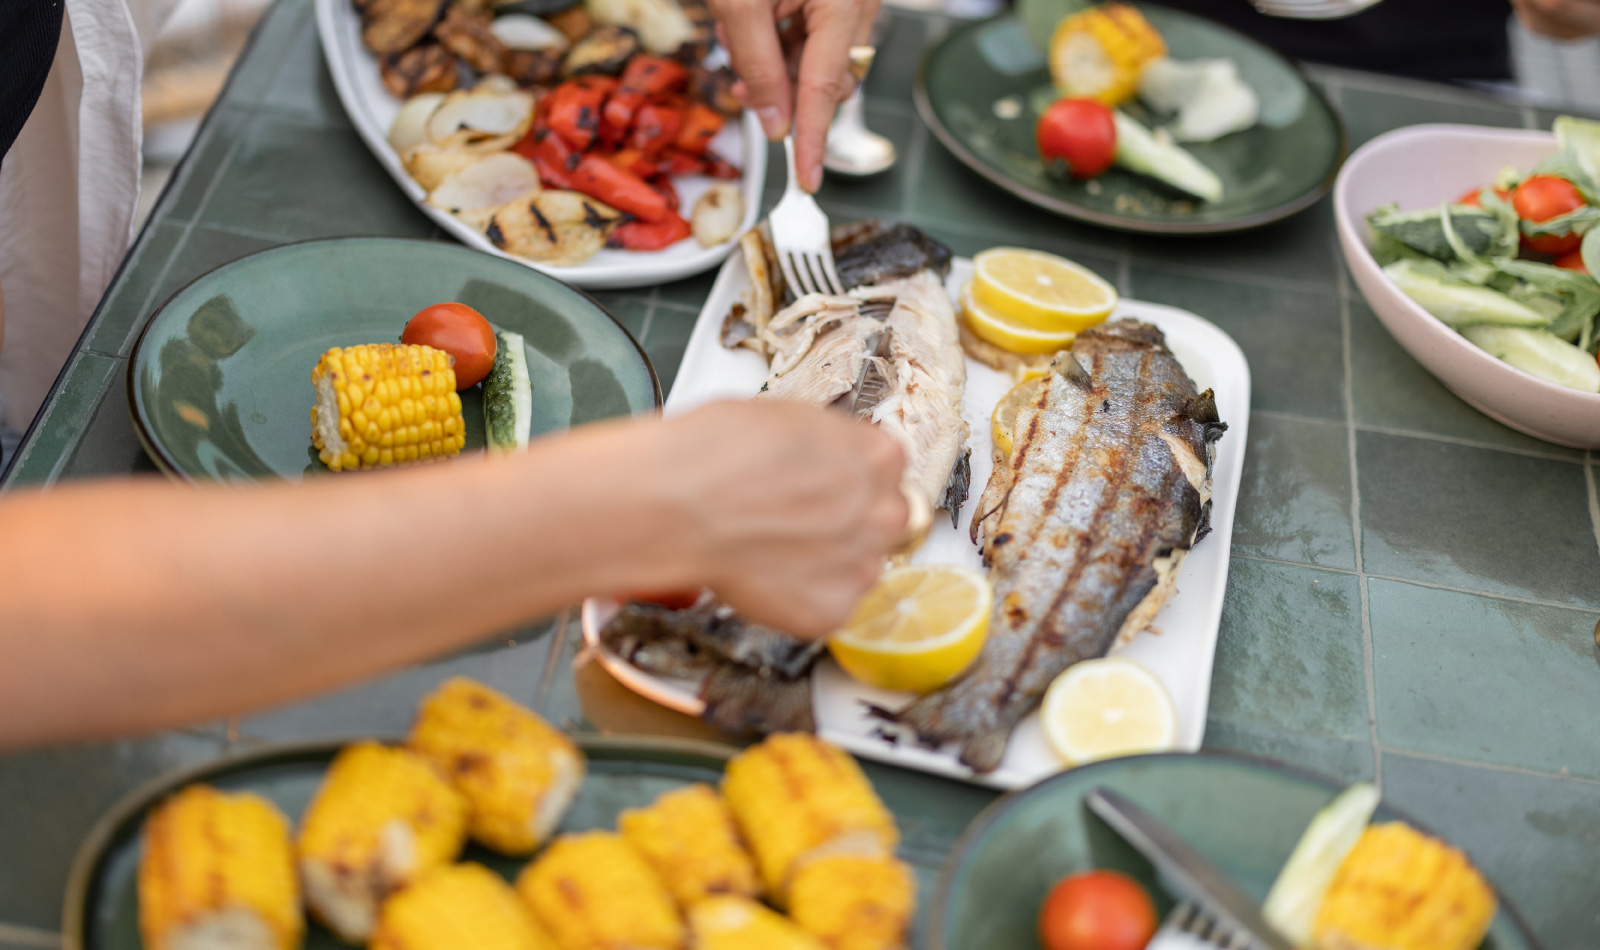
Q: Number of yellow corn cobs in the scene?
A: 12